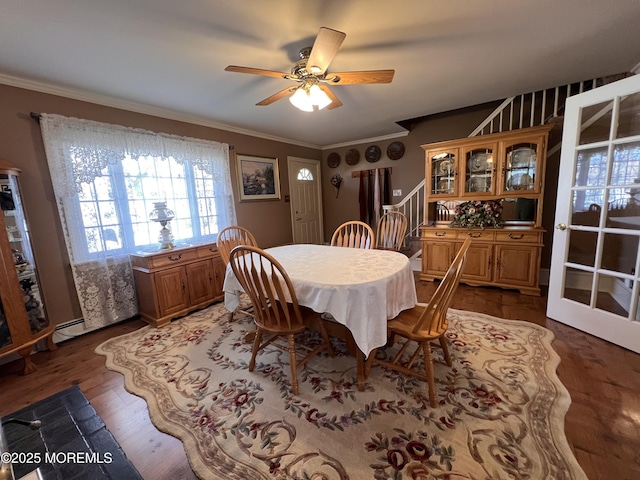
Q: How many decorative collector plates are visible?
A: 4